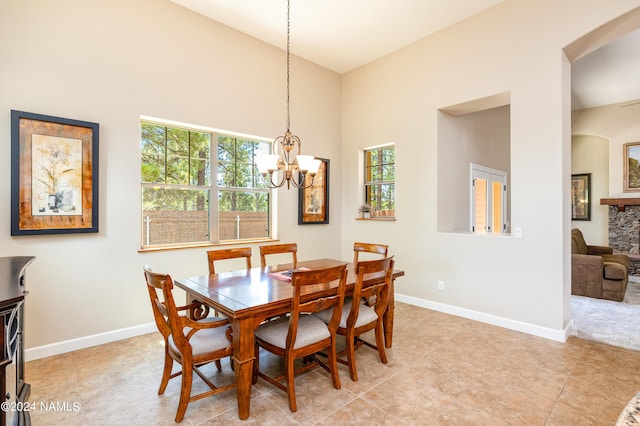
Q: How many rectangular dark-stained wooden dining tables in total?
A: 1